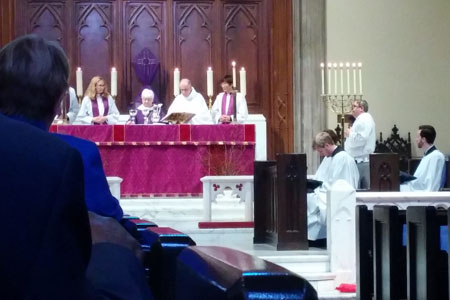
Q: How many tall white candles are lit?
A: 13